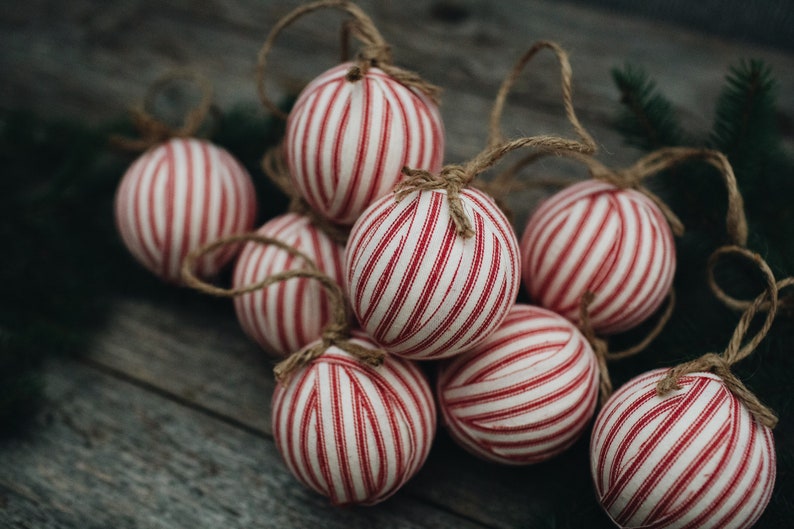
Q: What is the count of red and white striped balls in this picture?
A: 8